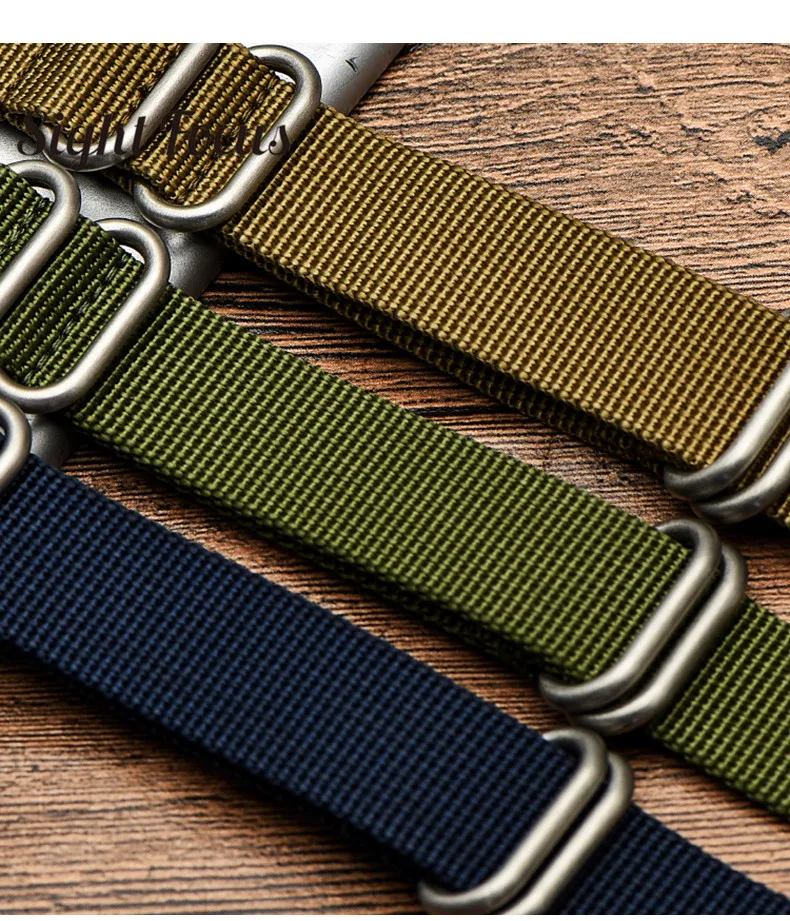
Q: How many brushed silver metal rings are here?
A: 11